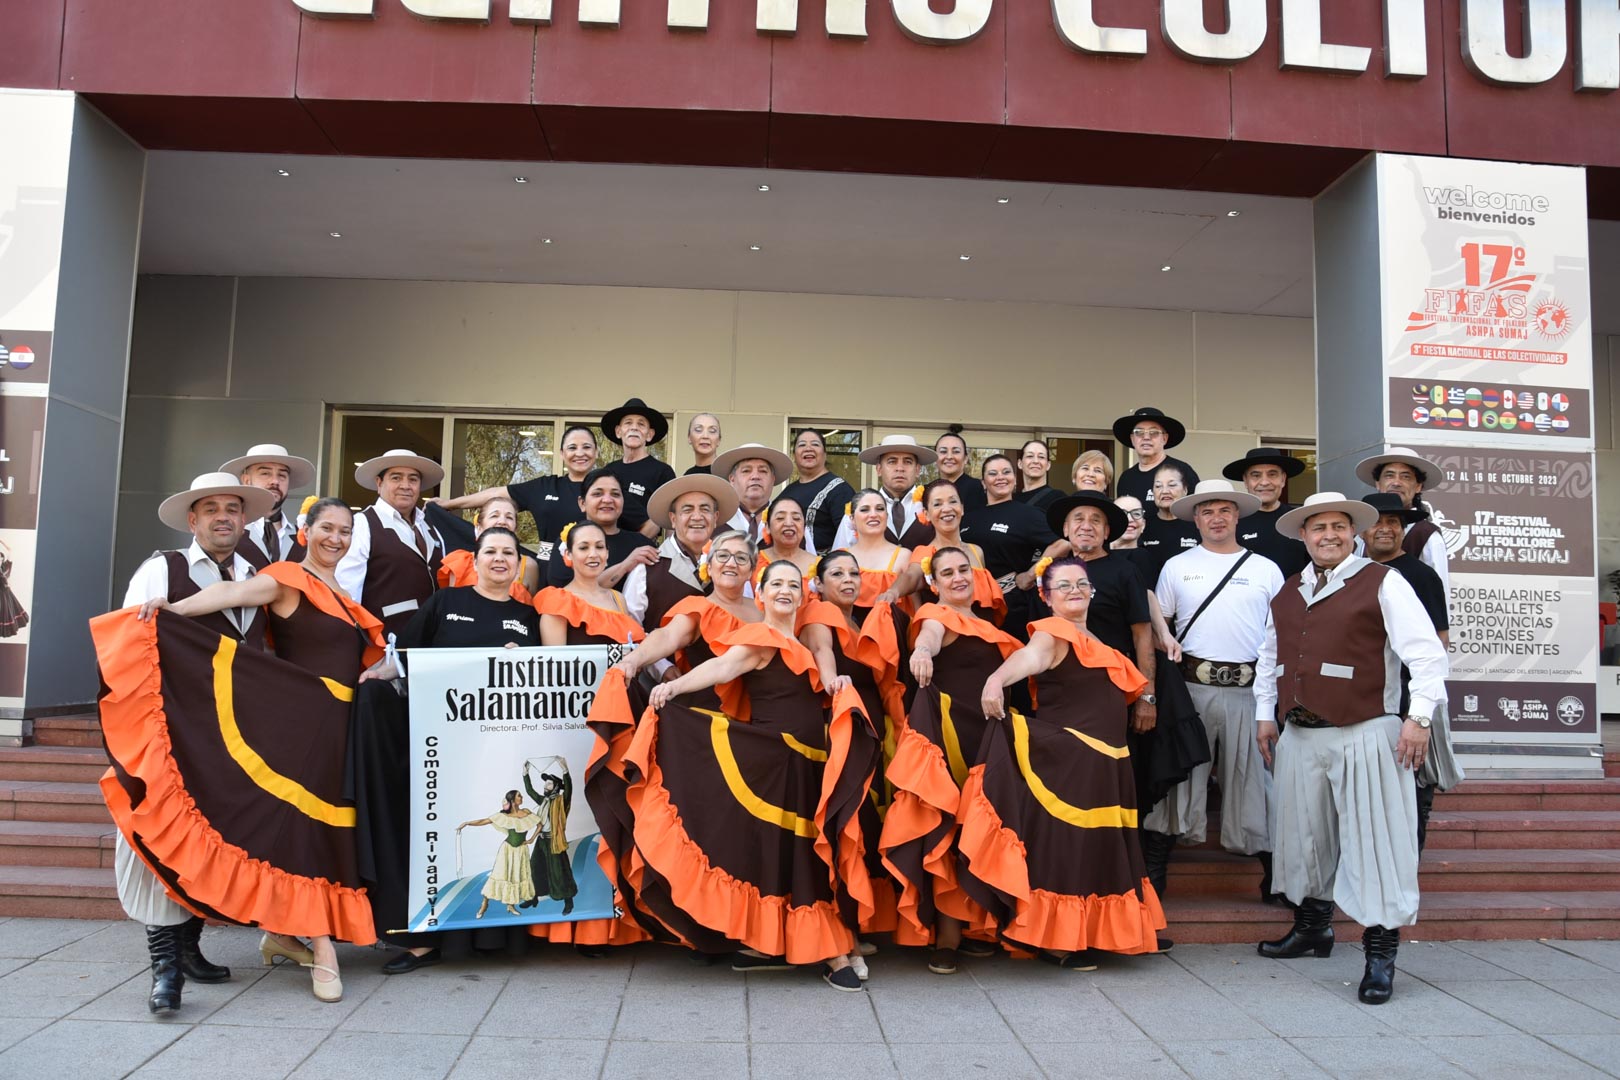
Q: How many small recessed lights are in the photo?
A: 10